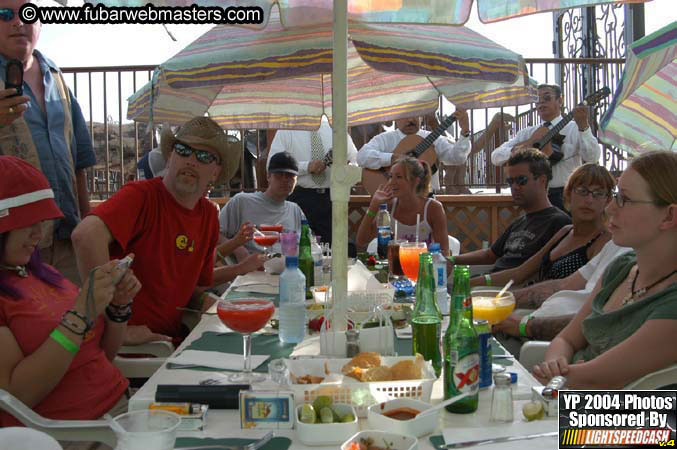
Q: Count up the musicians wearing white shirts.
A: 3